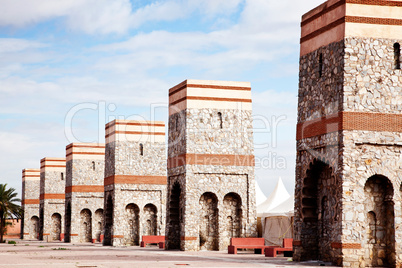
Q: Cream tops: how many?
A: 6